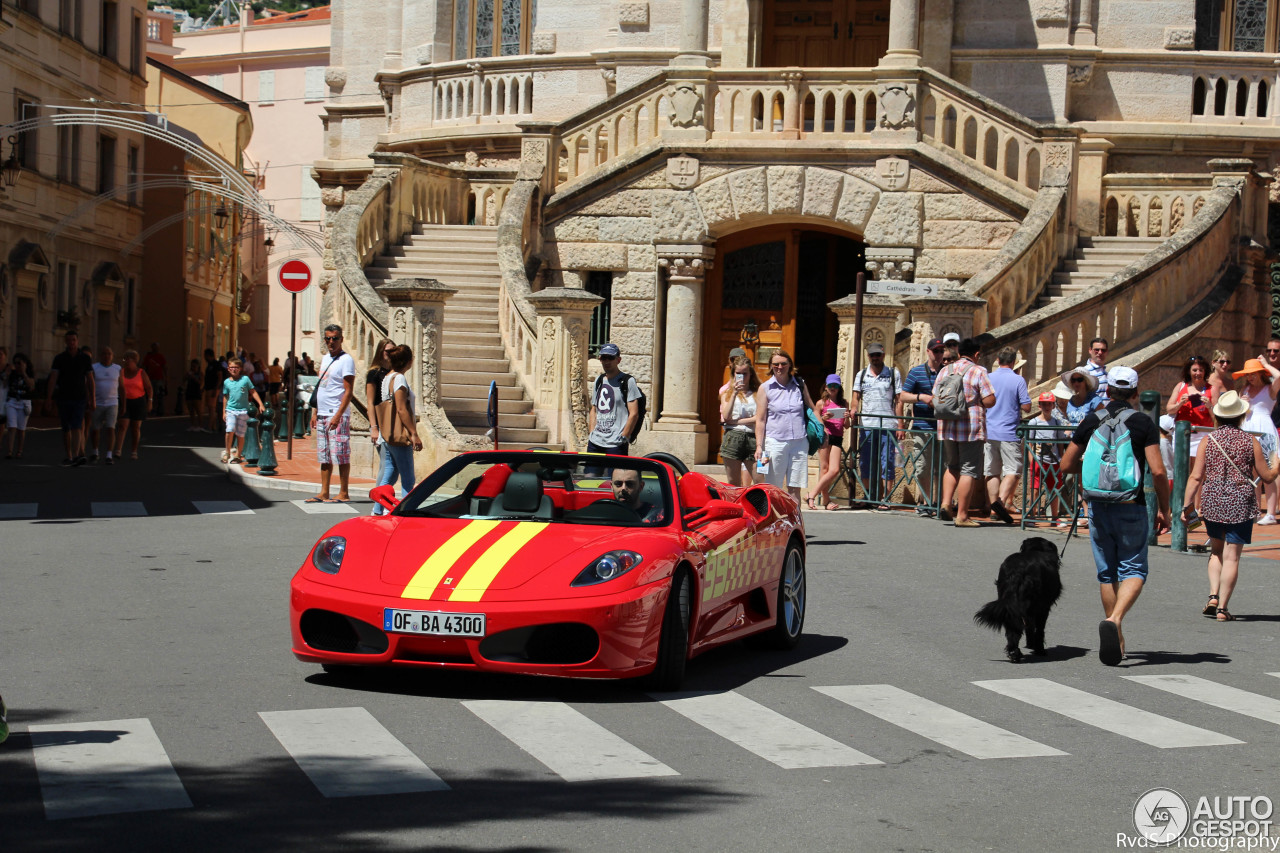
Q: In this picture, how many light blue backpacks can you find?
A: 1